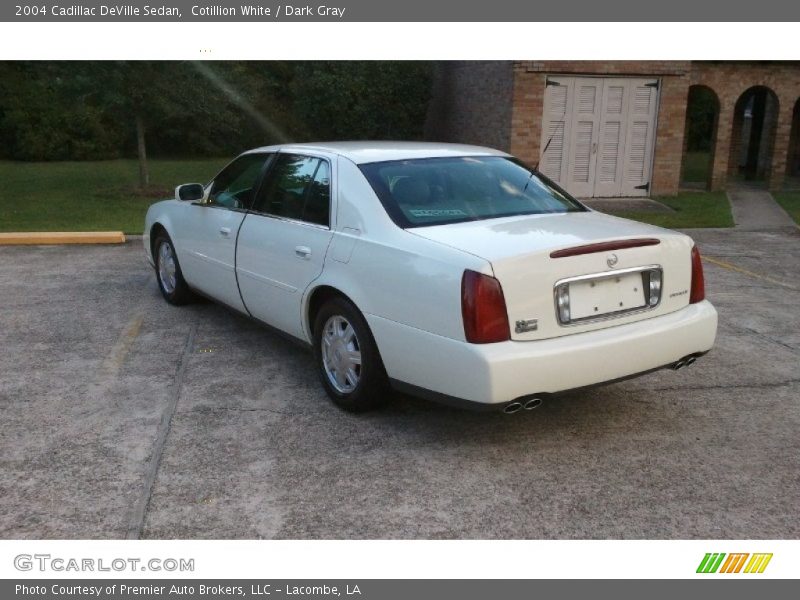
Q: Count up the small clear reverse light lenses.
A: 2